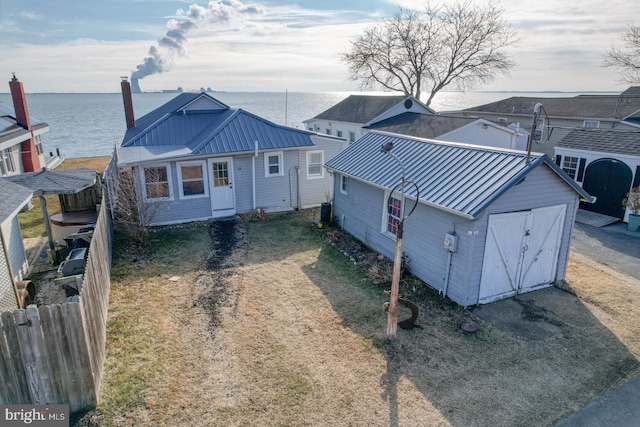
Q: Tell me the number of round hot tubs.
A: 1